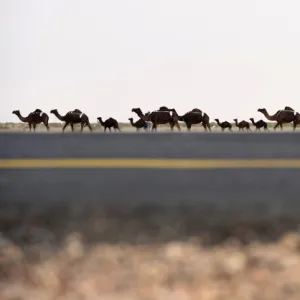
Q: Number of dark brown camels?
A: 10